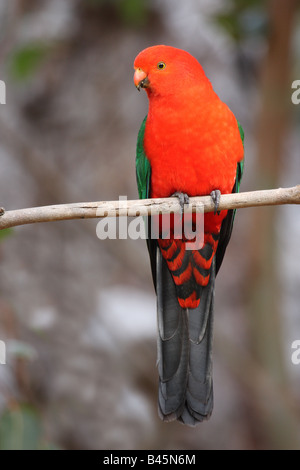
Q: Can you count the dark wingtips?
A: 2